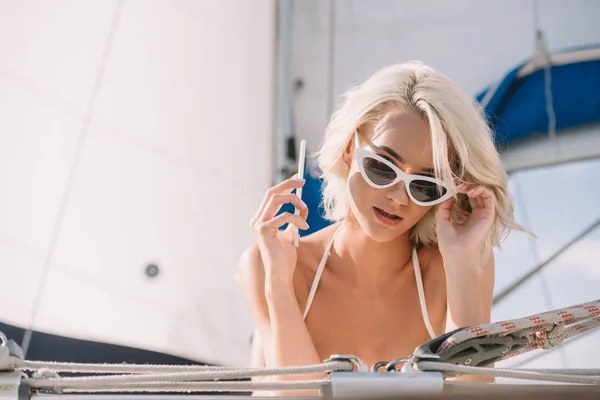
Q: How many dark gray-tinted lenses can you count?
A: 2